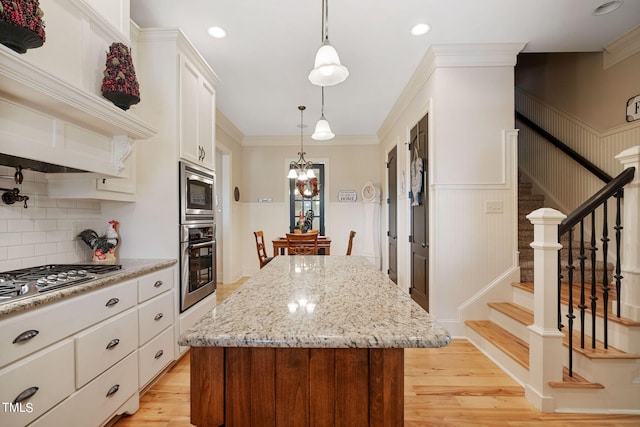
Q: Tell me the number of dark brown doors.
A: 2